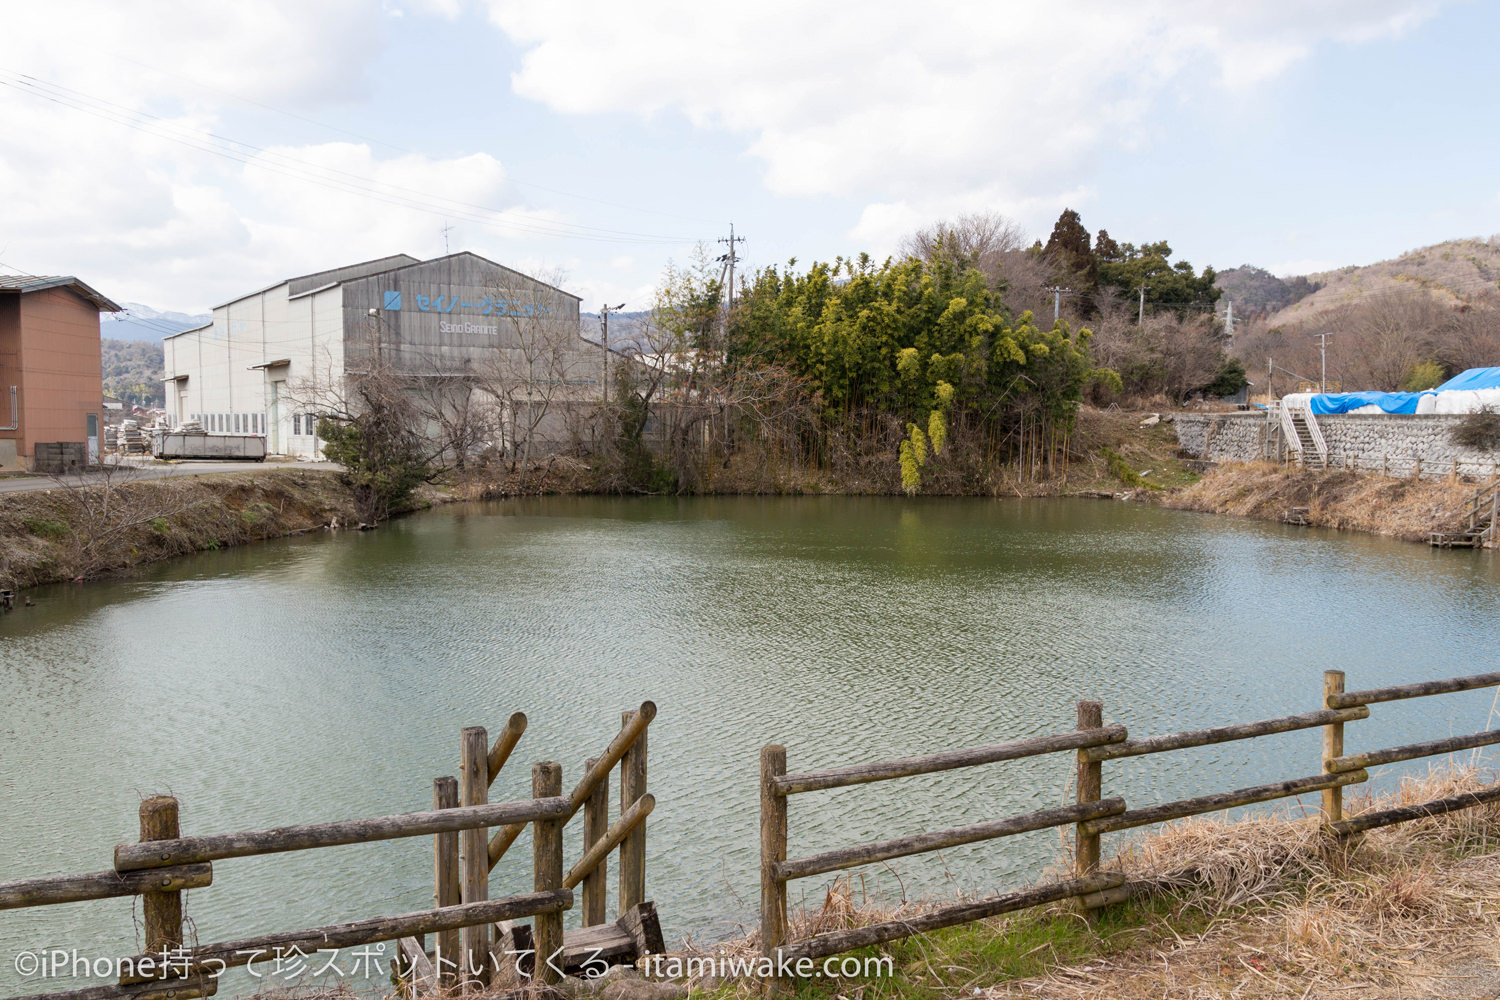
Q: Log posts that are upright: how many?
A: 9